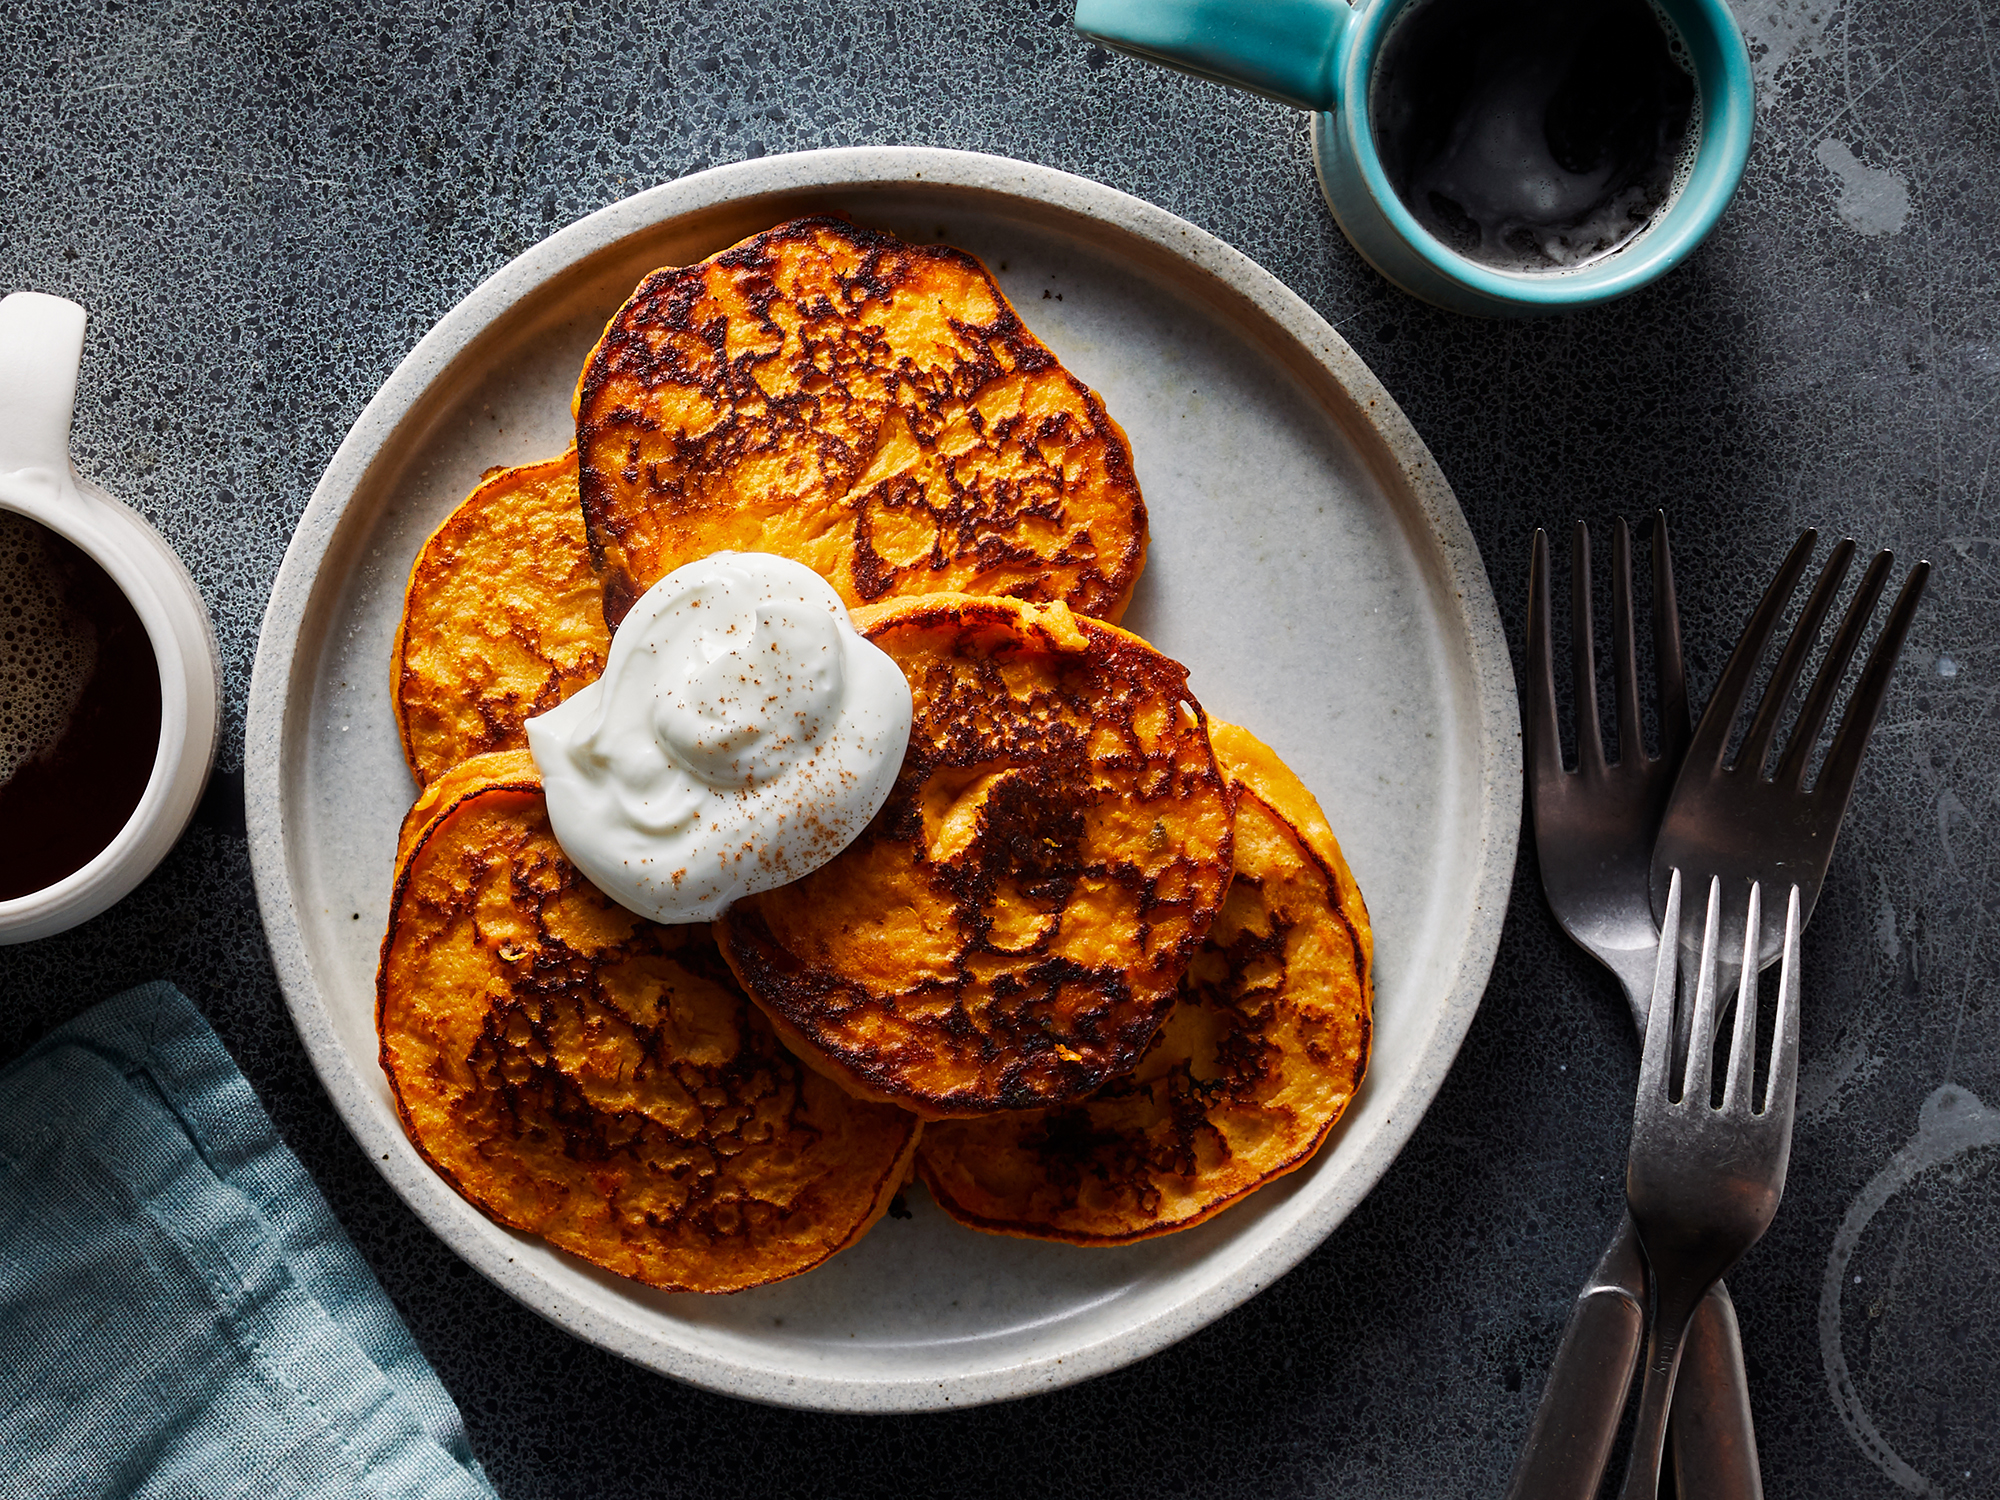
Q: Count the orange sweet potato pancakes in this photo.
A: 5